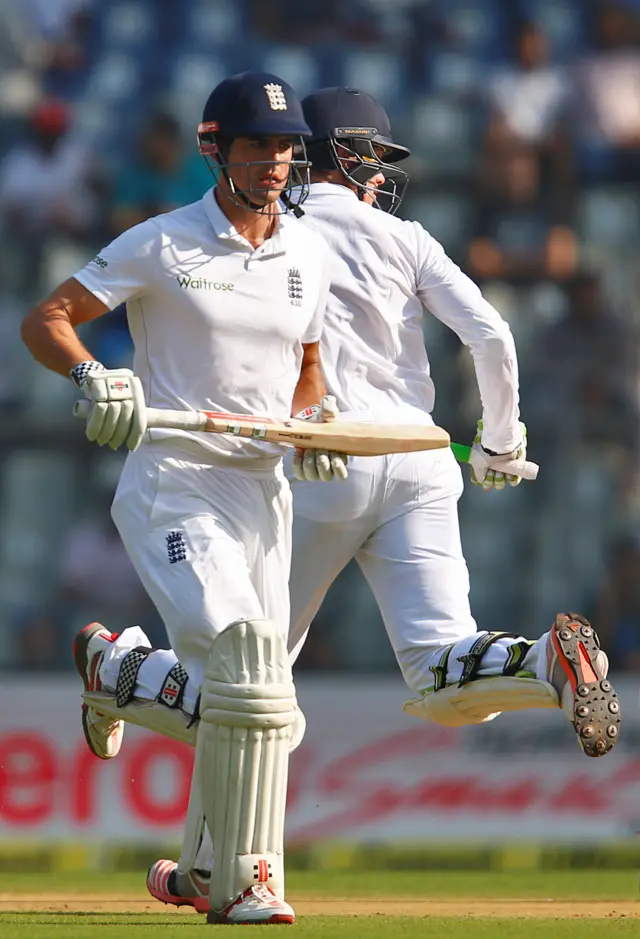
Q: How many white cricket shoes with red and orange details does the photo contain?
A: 4